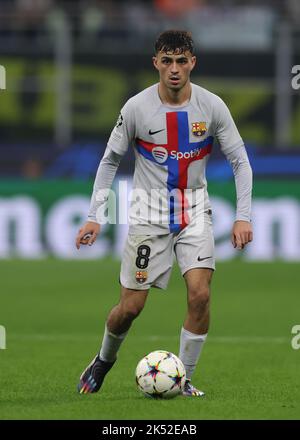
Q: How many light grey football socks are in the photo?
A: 2